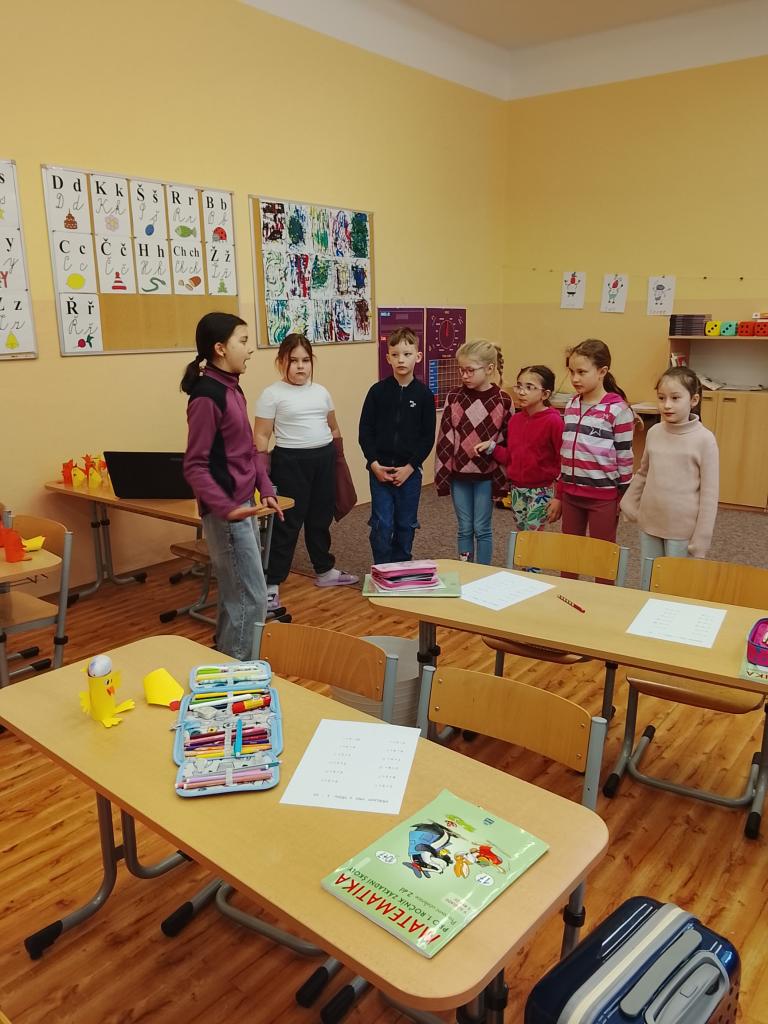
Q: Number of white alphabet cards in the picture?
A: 14